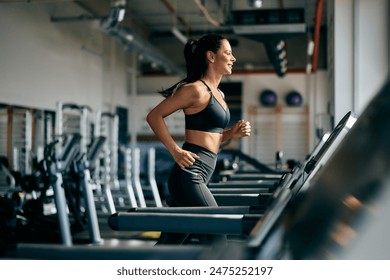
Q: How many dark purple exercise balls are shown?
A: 2